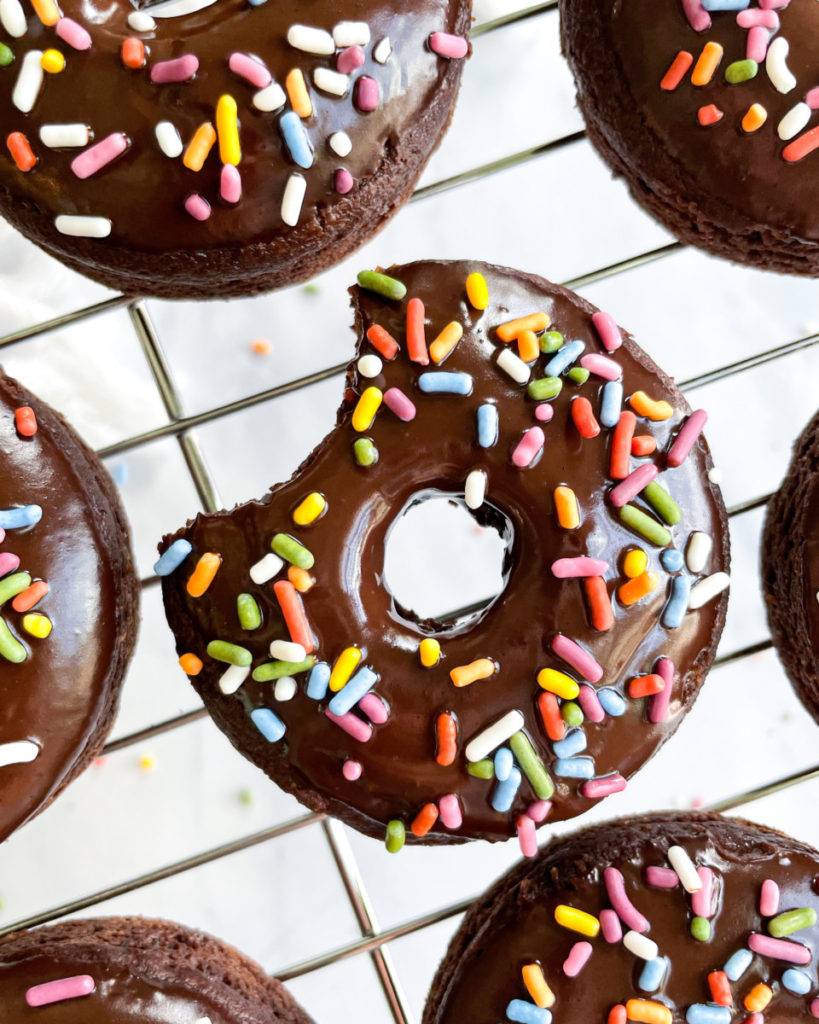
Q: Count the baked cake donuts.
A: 7